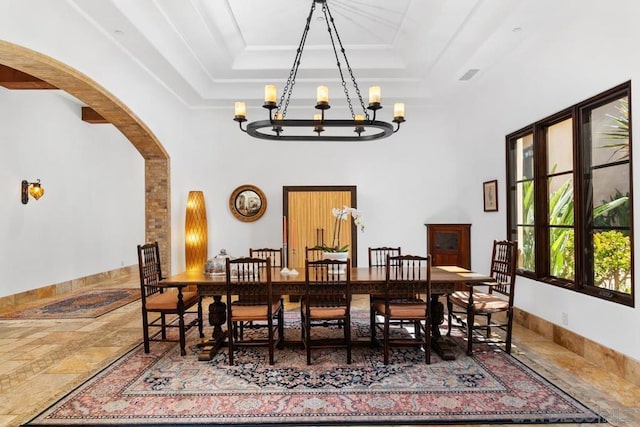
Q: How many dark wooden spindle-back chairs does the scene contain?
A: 8